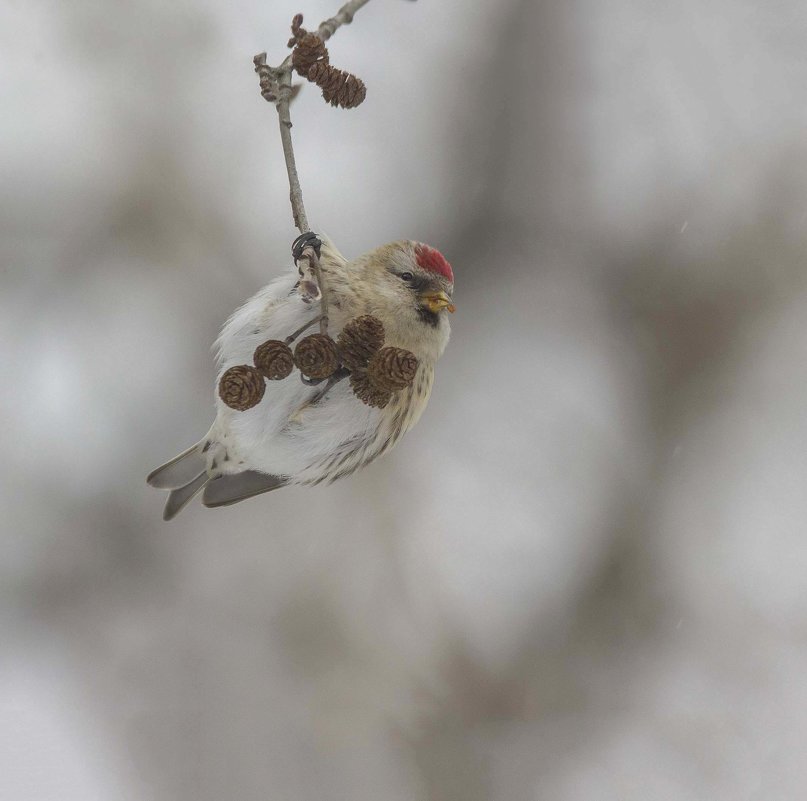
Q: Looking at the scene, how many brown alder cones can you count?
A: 8